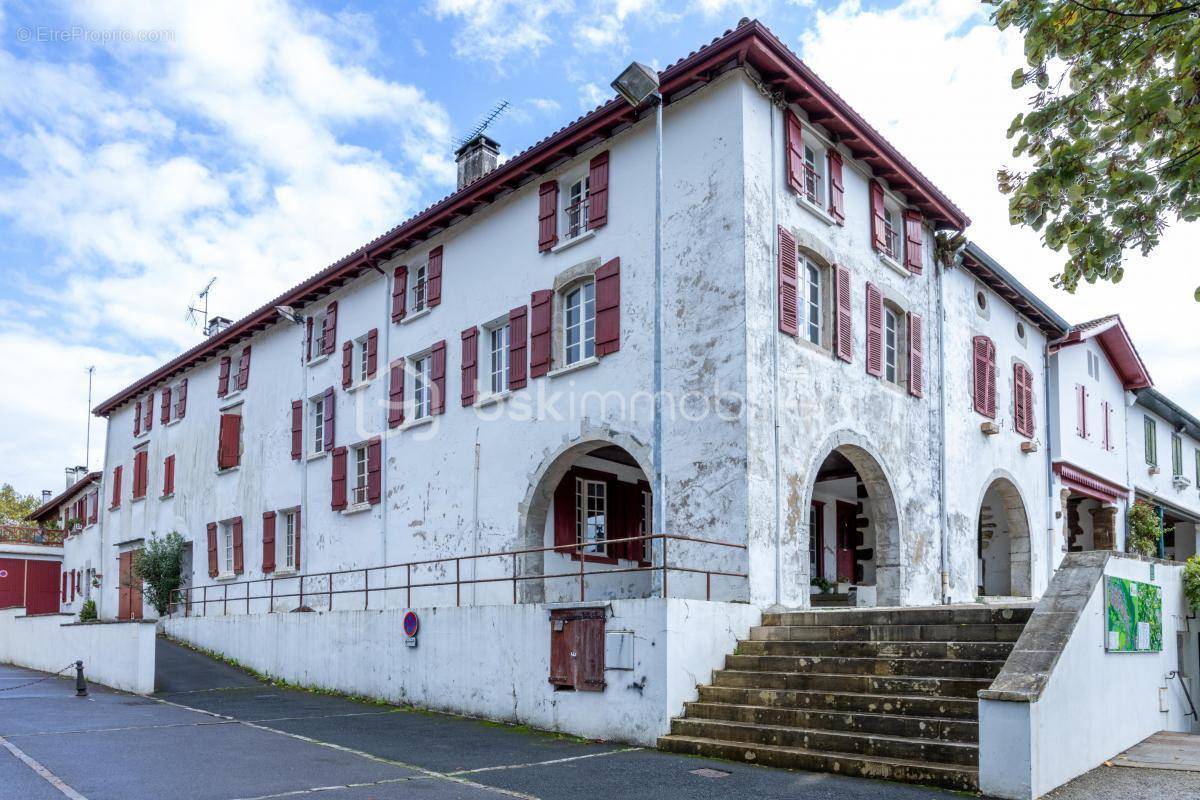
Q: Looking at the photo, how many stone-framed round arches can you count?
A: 3